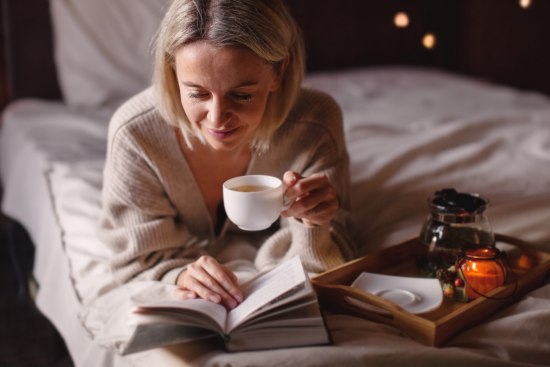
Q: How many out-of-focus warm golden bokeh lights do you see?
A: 3